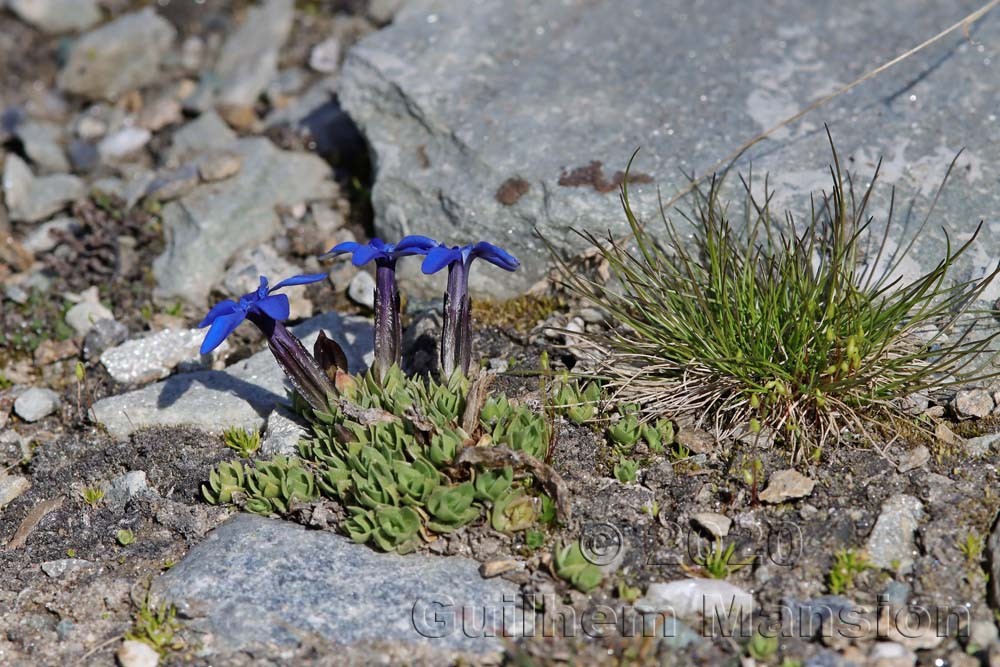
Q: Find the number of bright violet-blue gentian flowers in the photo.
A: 3